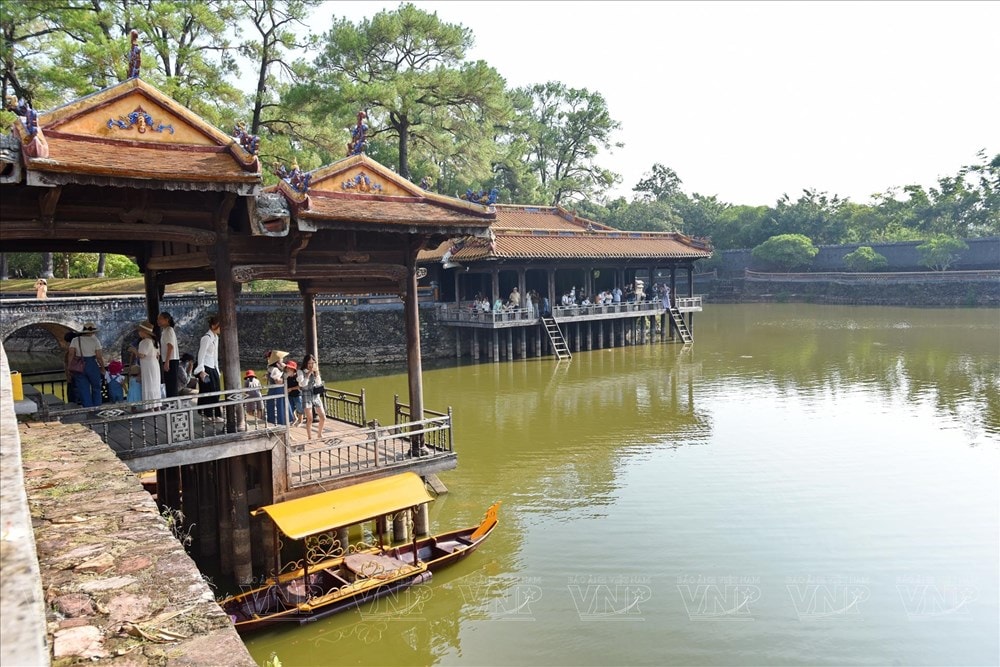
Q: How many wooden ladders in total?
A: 2